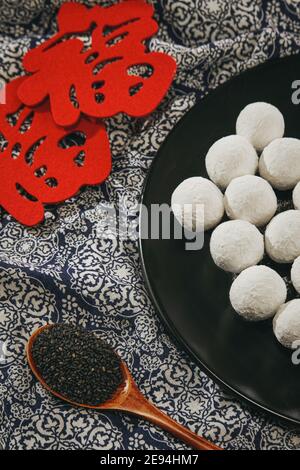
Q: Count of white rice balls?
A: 11